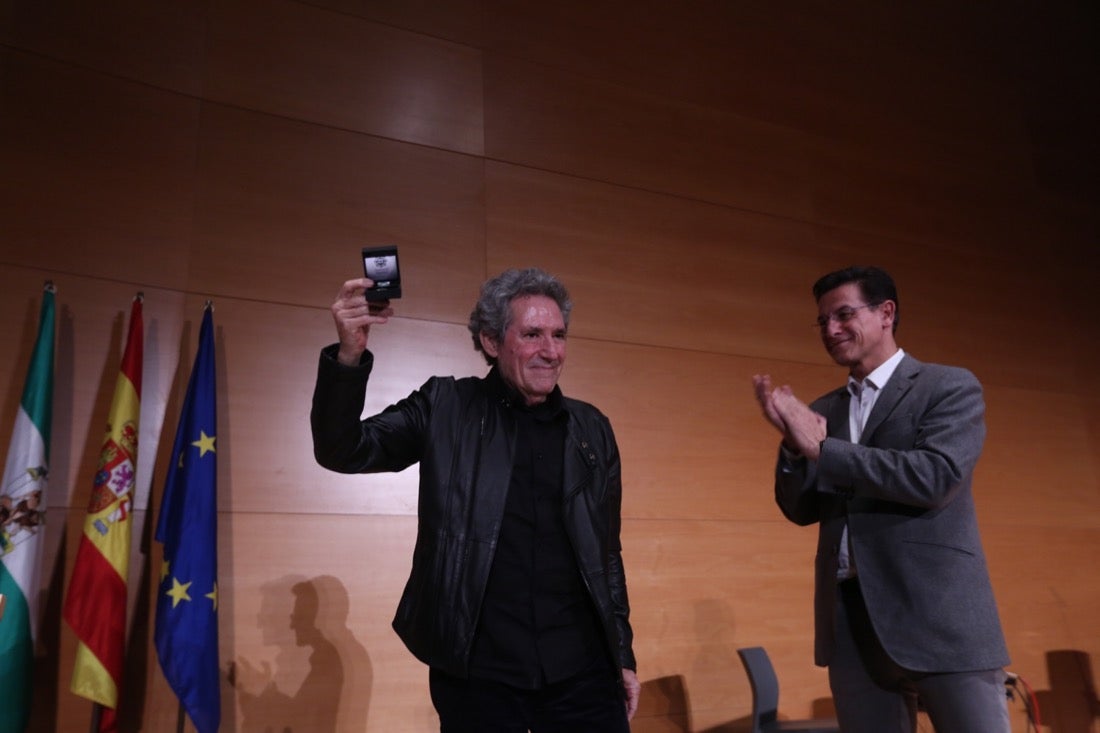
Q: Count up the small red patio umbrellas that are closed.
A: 0